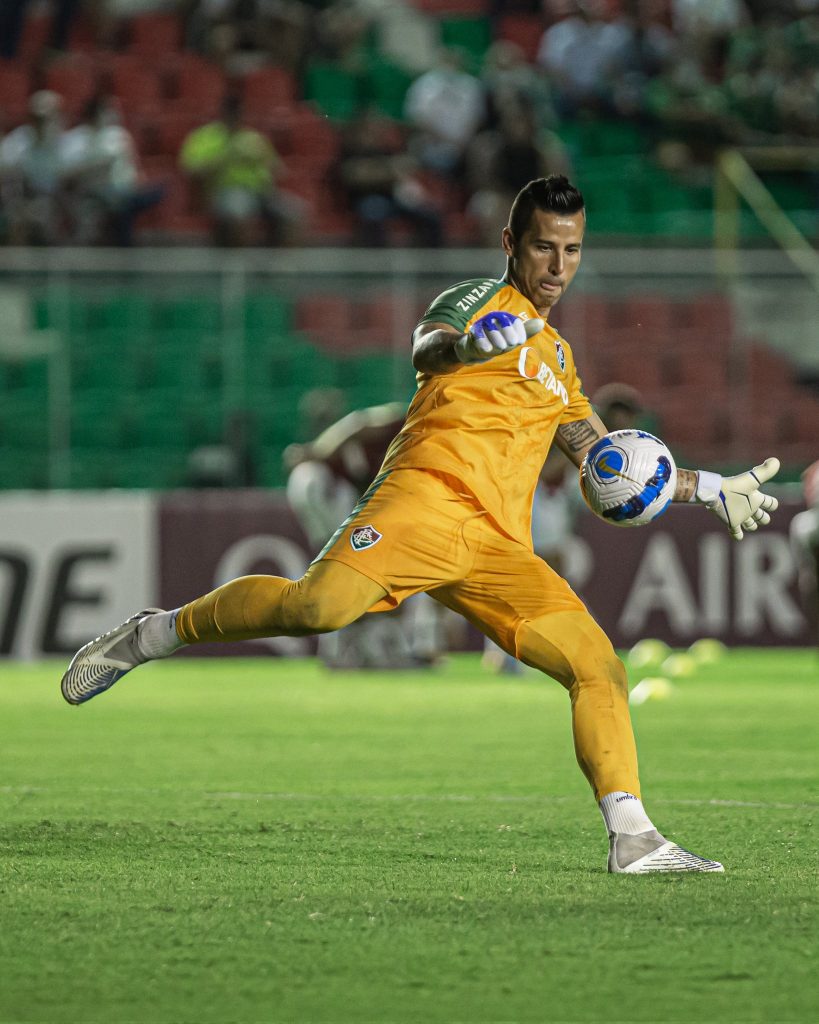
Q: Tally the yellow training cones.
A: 4